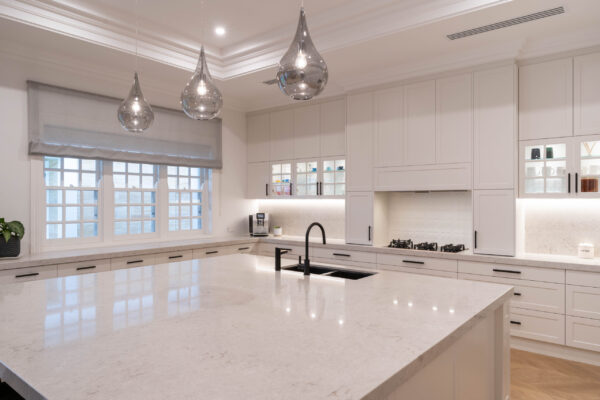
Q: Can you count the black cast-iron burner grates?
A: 3